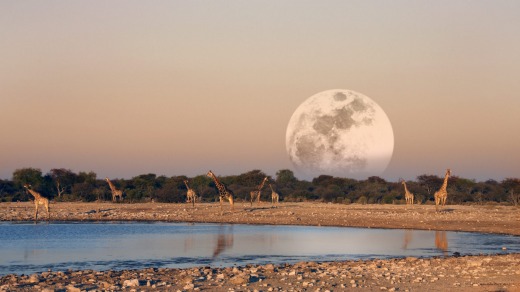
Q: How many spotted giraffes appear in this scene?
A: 8